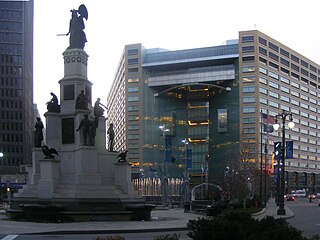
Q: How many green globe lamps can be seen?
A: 0